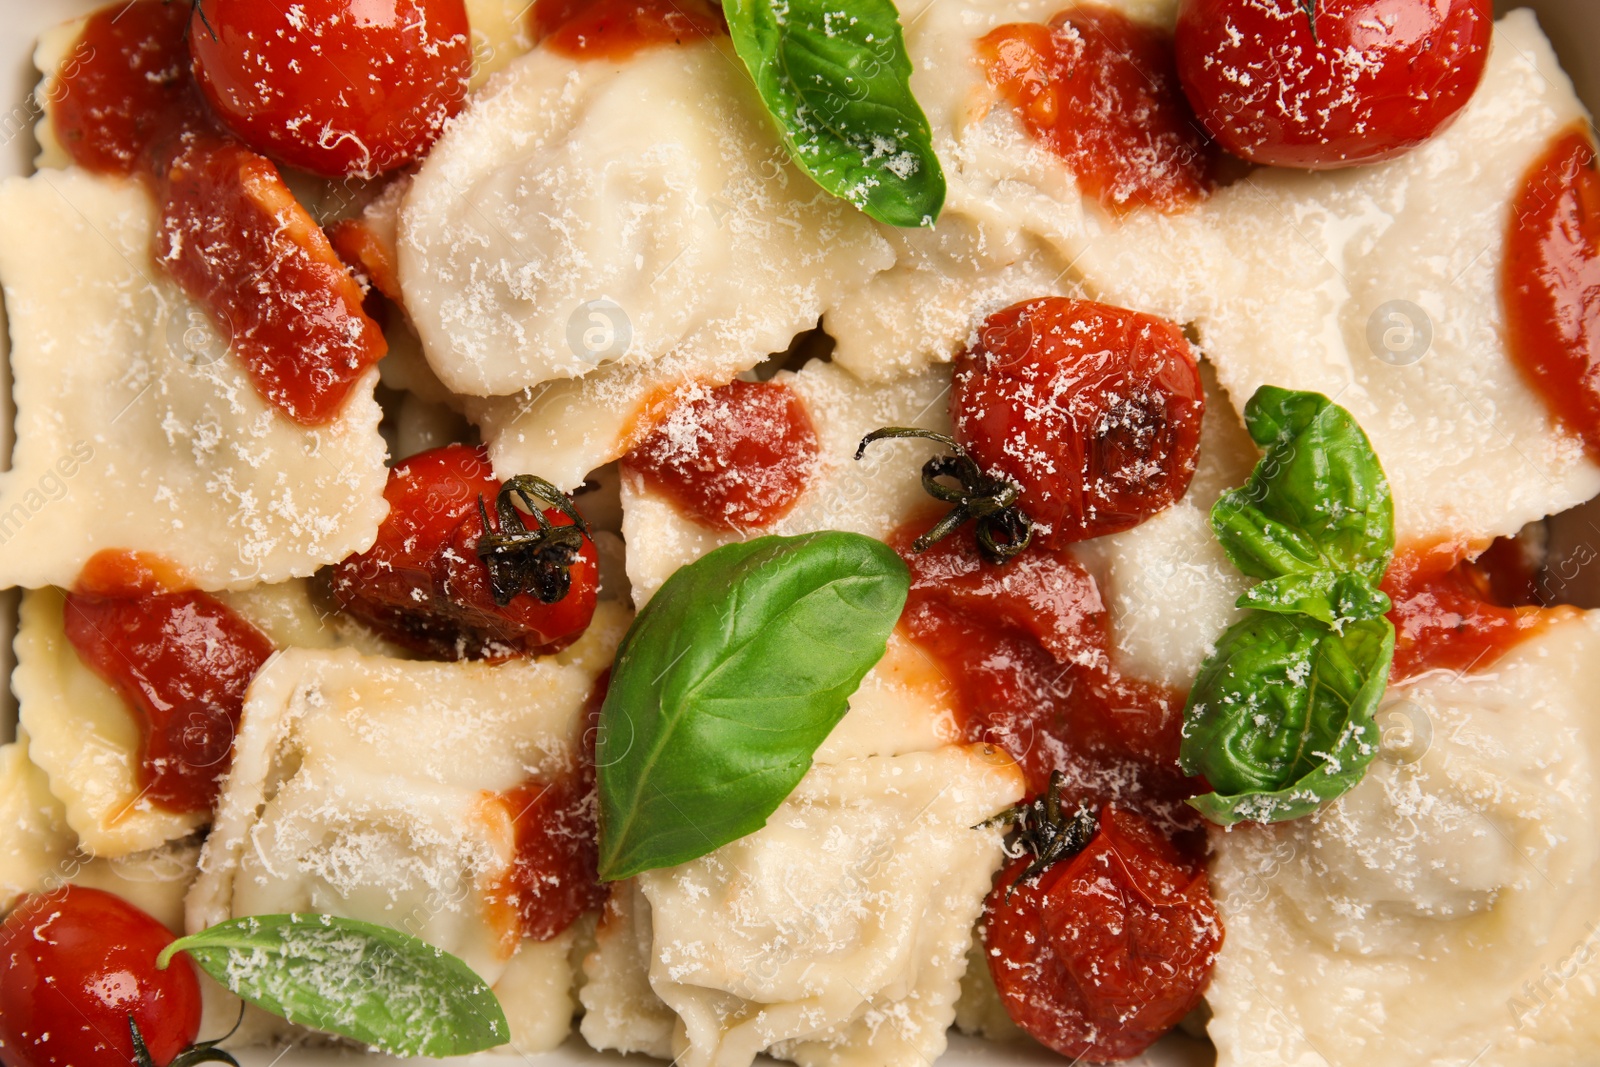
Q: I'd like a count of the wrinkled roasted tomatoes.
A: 3